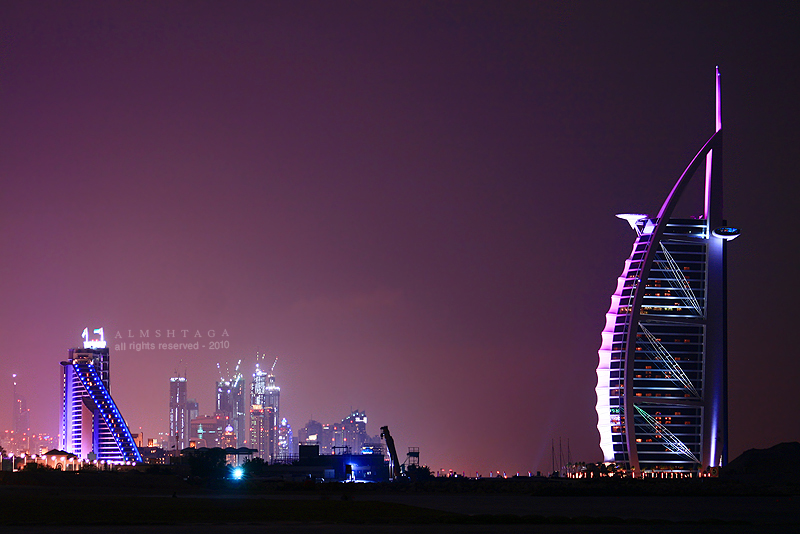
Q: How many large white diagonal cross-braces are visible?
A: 3